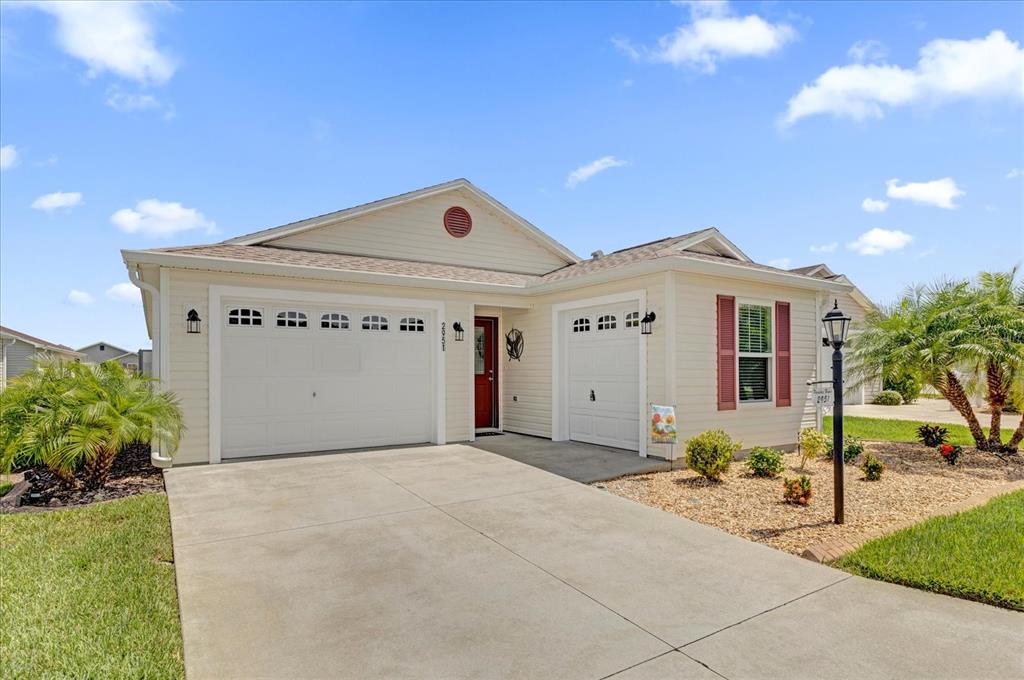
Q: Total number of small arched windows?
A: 8